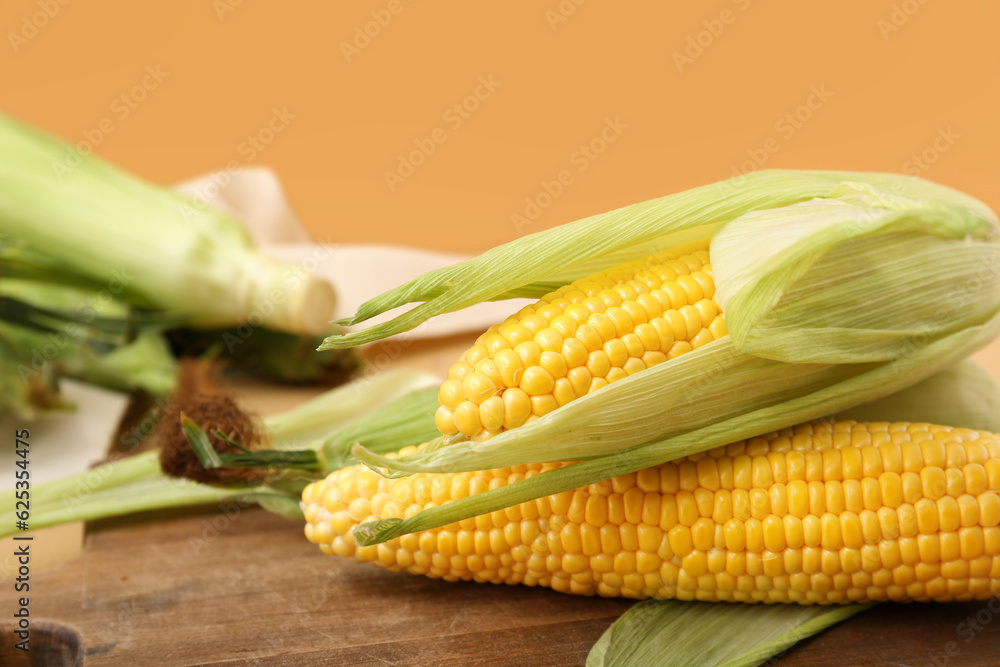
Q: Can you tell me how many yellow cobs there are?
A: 2